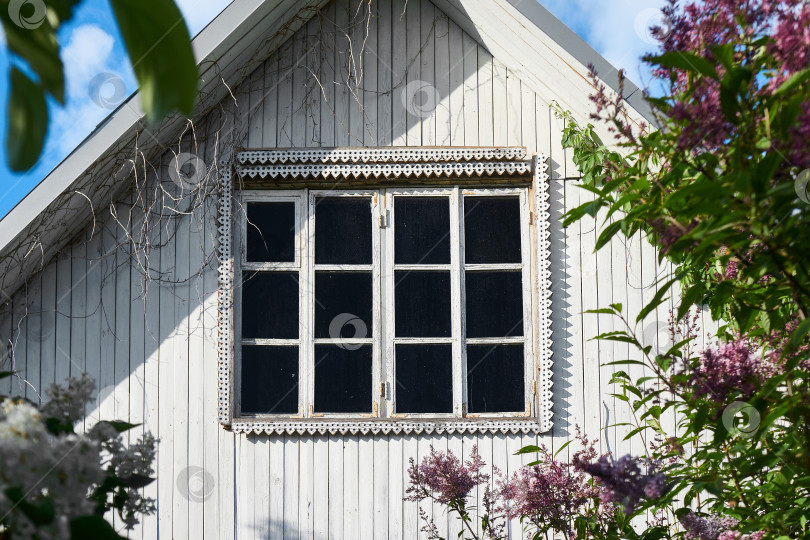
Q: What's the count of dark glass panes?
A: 12